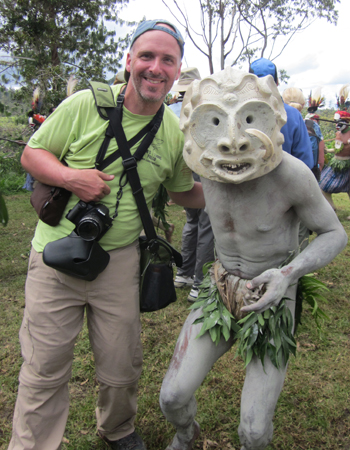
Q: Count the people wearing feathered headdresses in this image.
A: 4